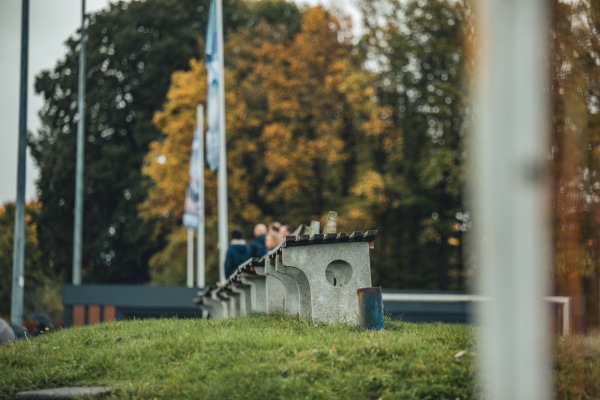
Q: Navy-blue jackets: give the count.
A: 2